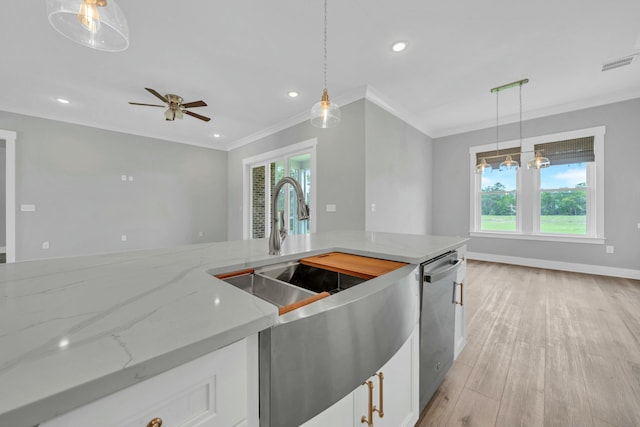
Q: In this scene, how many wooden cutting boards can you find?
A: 1